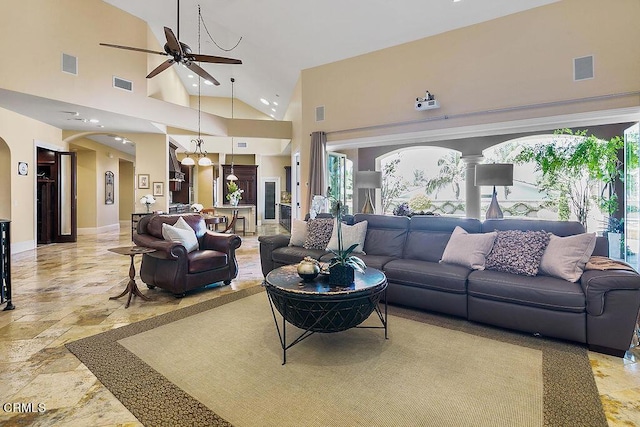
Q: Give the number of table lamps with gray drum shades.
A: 2